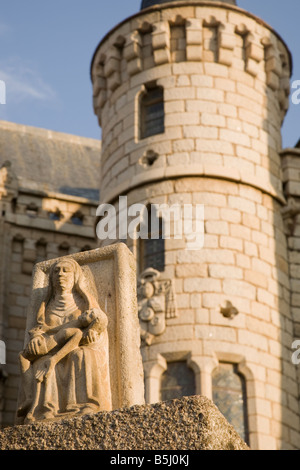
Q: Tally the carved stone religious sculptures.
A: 1